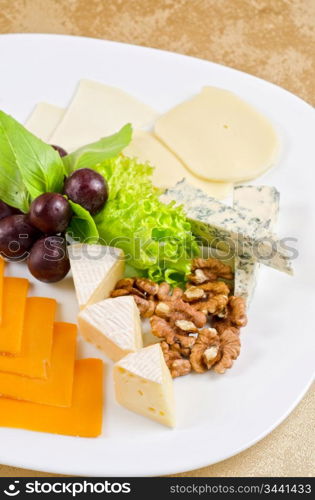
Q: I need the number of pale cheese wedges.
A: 3